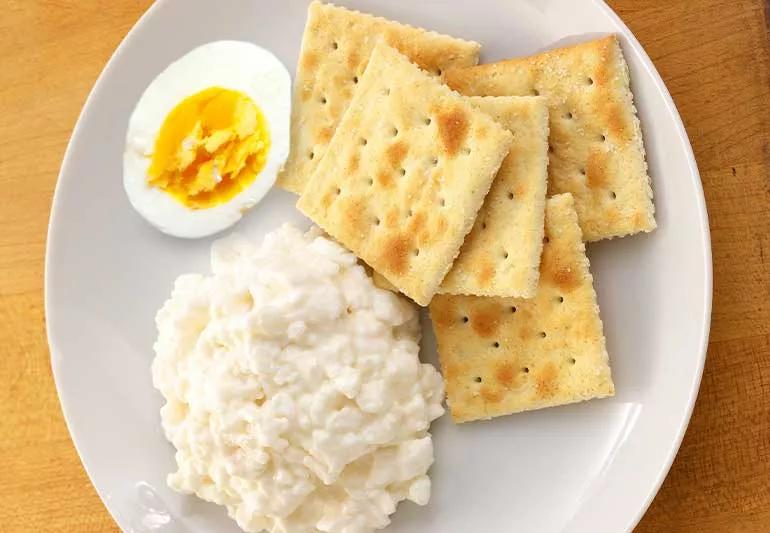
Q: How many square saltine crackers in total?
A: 5